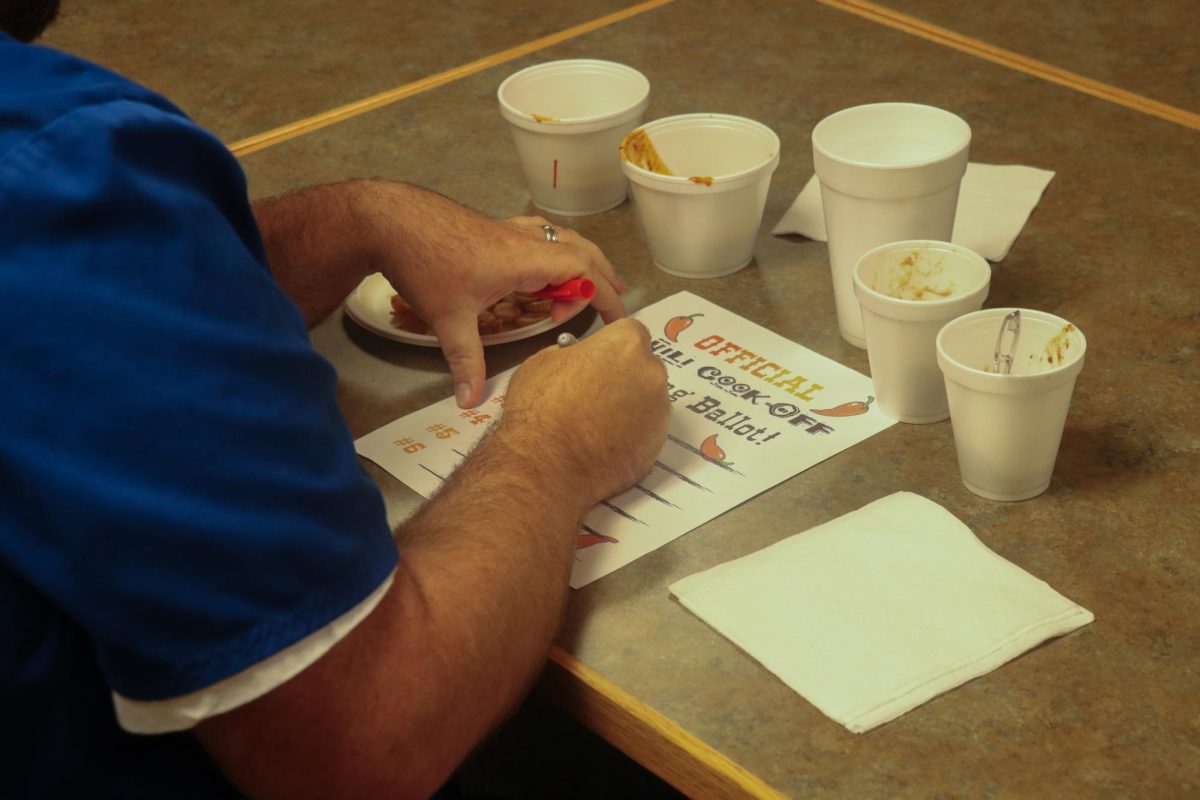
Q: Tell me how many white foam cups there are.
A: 5